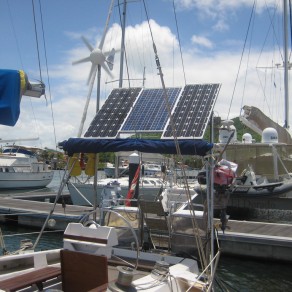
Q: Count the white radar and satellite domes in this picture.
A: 3